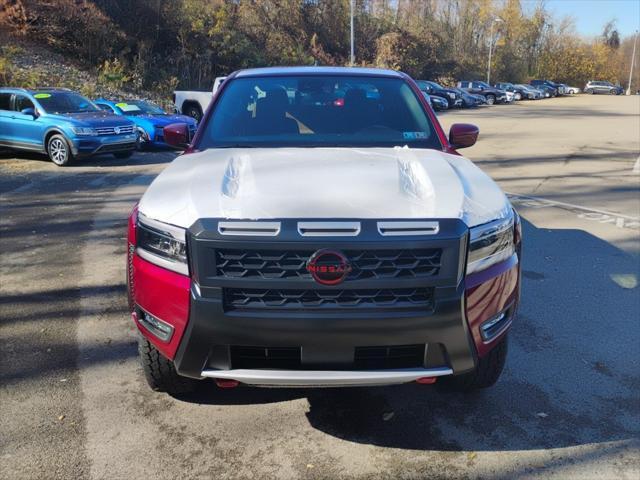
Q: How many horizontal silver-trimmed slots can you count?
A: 3